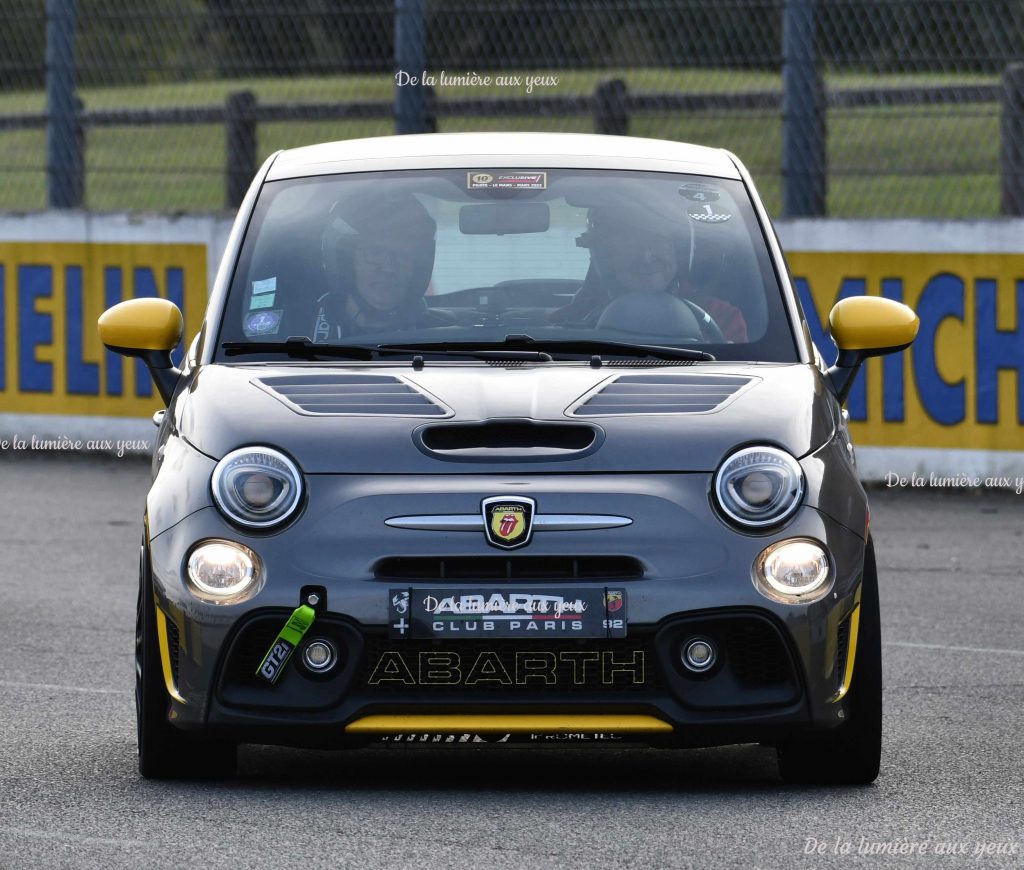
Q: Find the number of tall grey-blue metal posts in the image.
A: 3